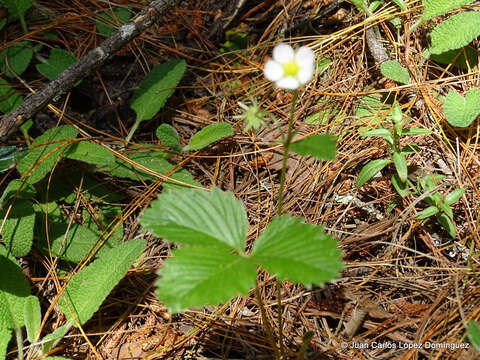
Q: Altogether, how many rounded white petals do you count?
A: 5